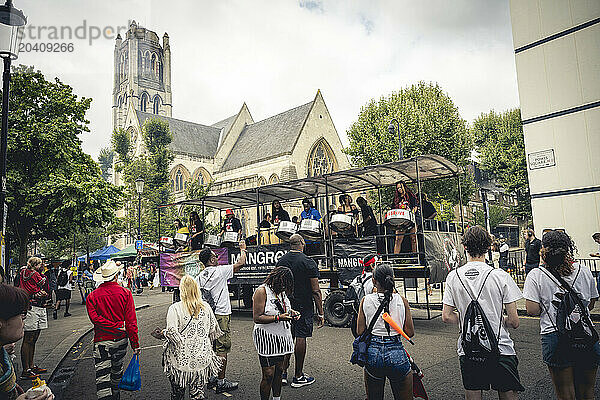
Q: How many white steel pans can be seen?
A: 8